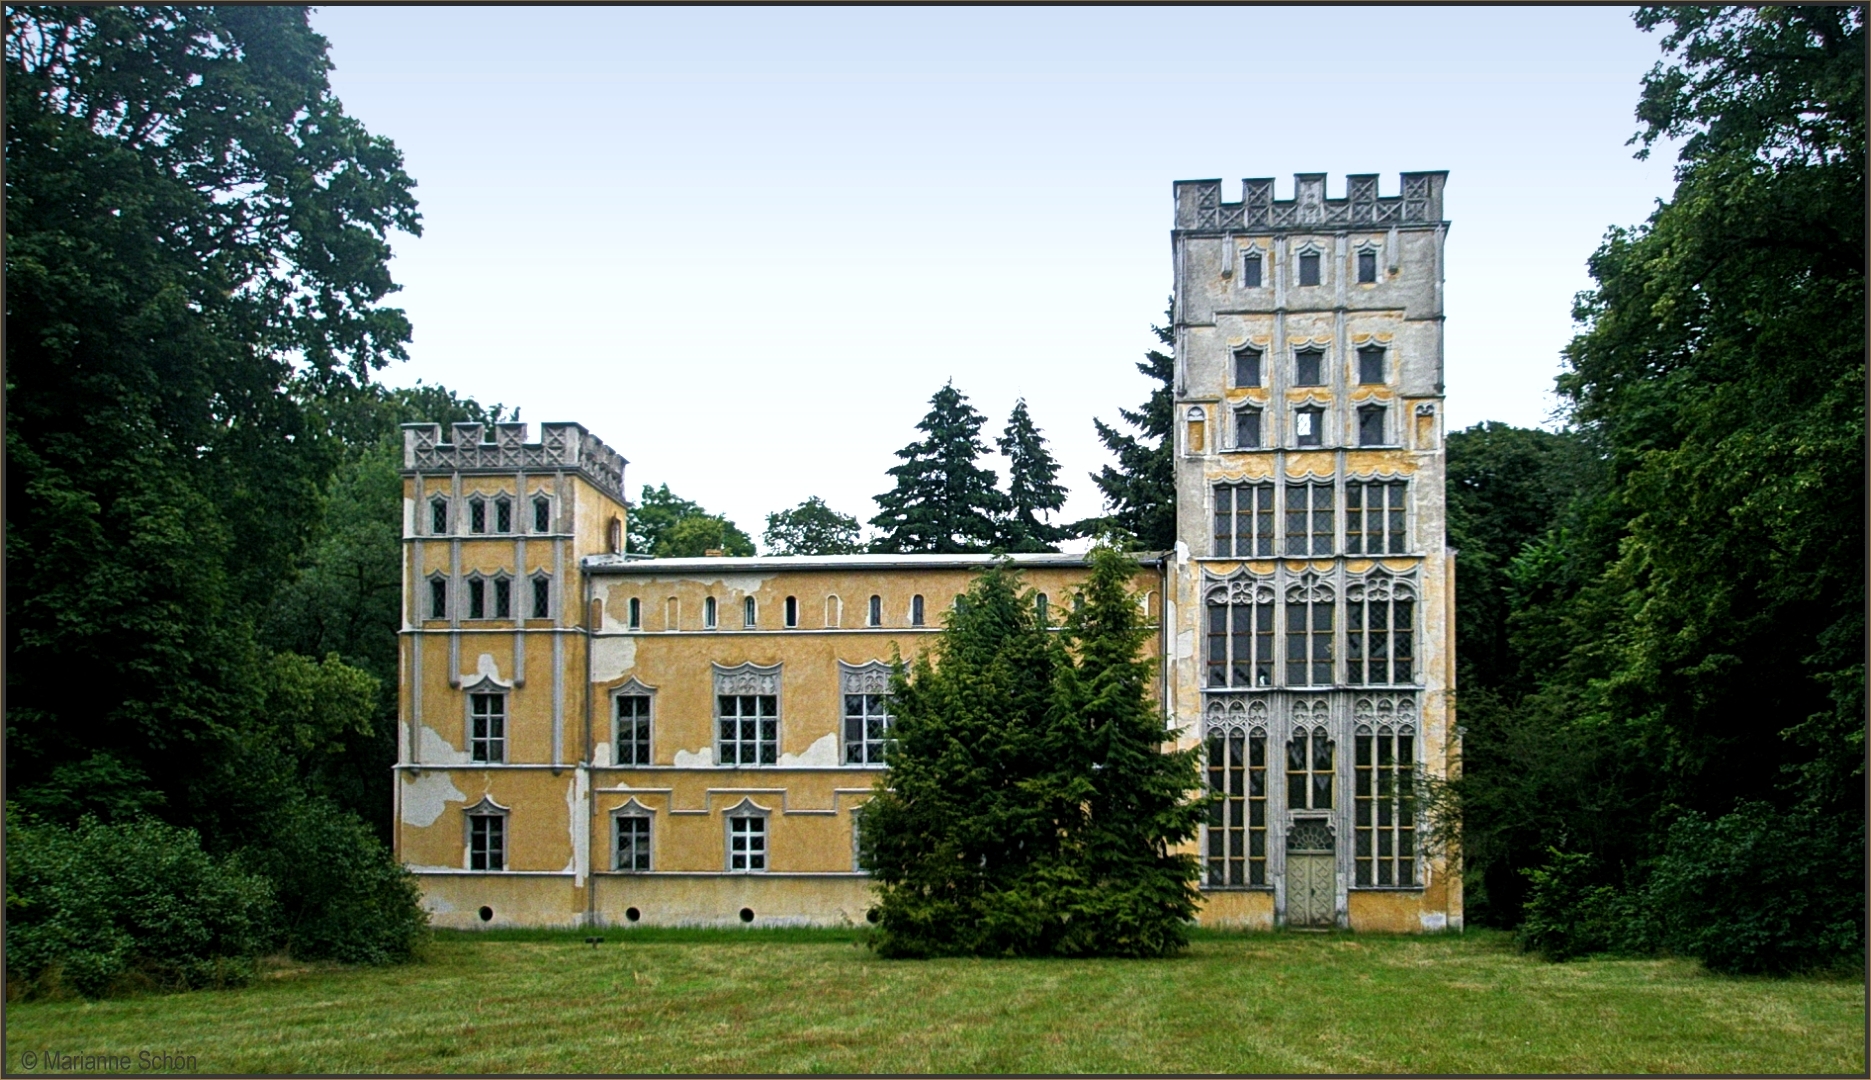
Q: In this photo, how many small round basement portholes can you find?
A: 4